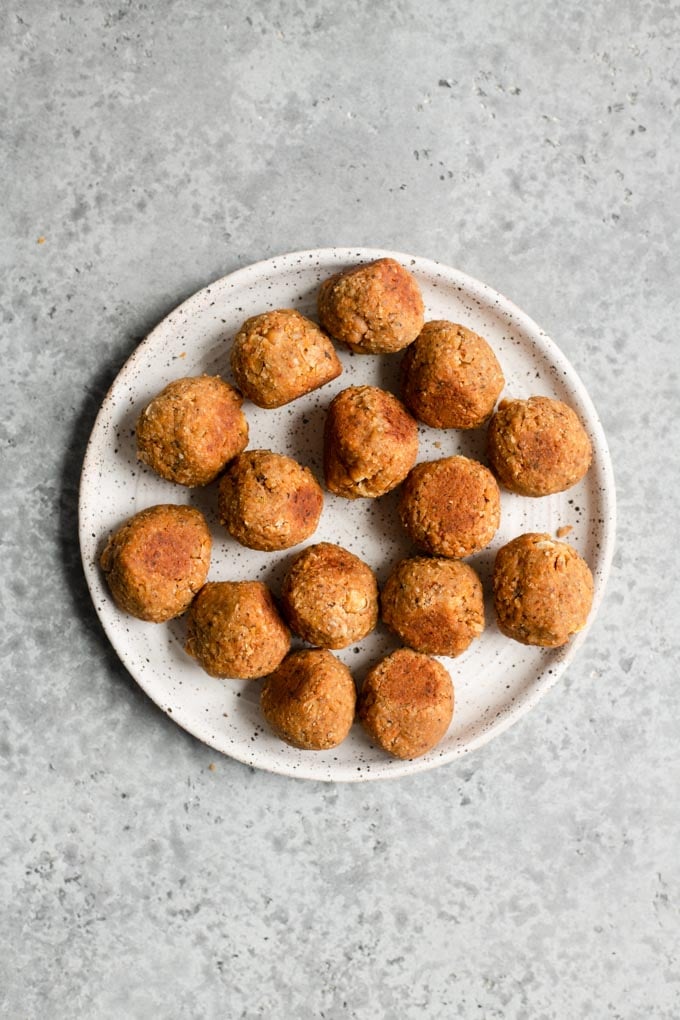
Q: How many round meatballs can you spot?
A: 15